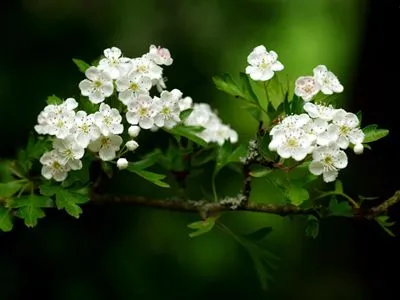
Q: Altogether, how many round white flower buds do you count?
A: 4